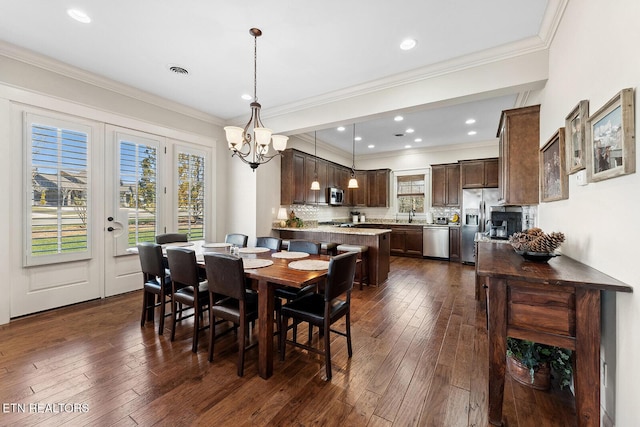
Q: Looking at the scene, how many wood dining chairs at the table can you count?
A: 8